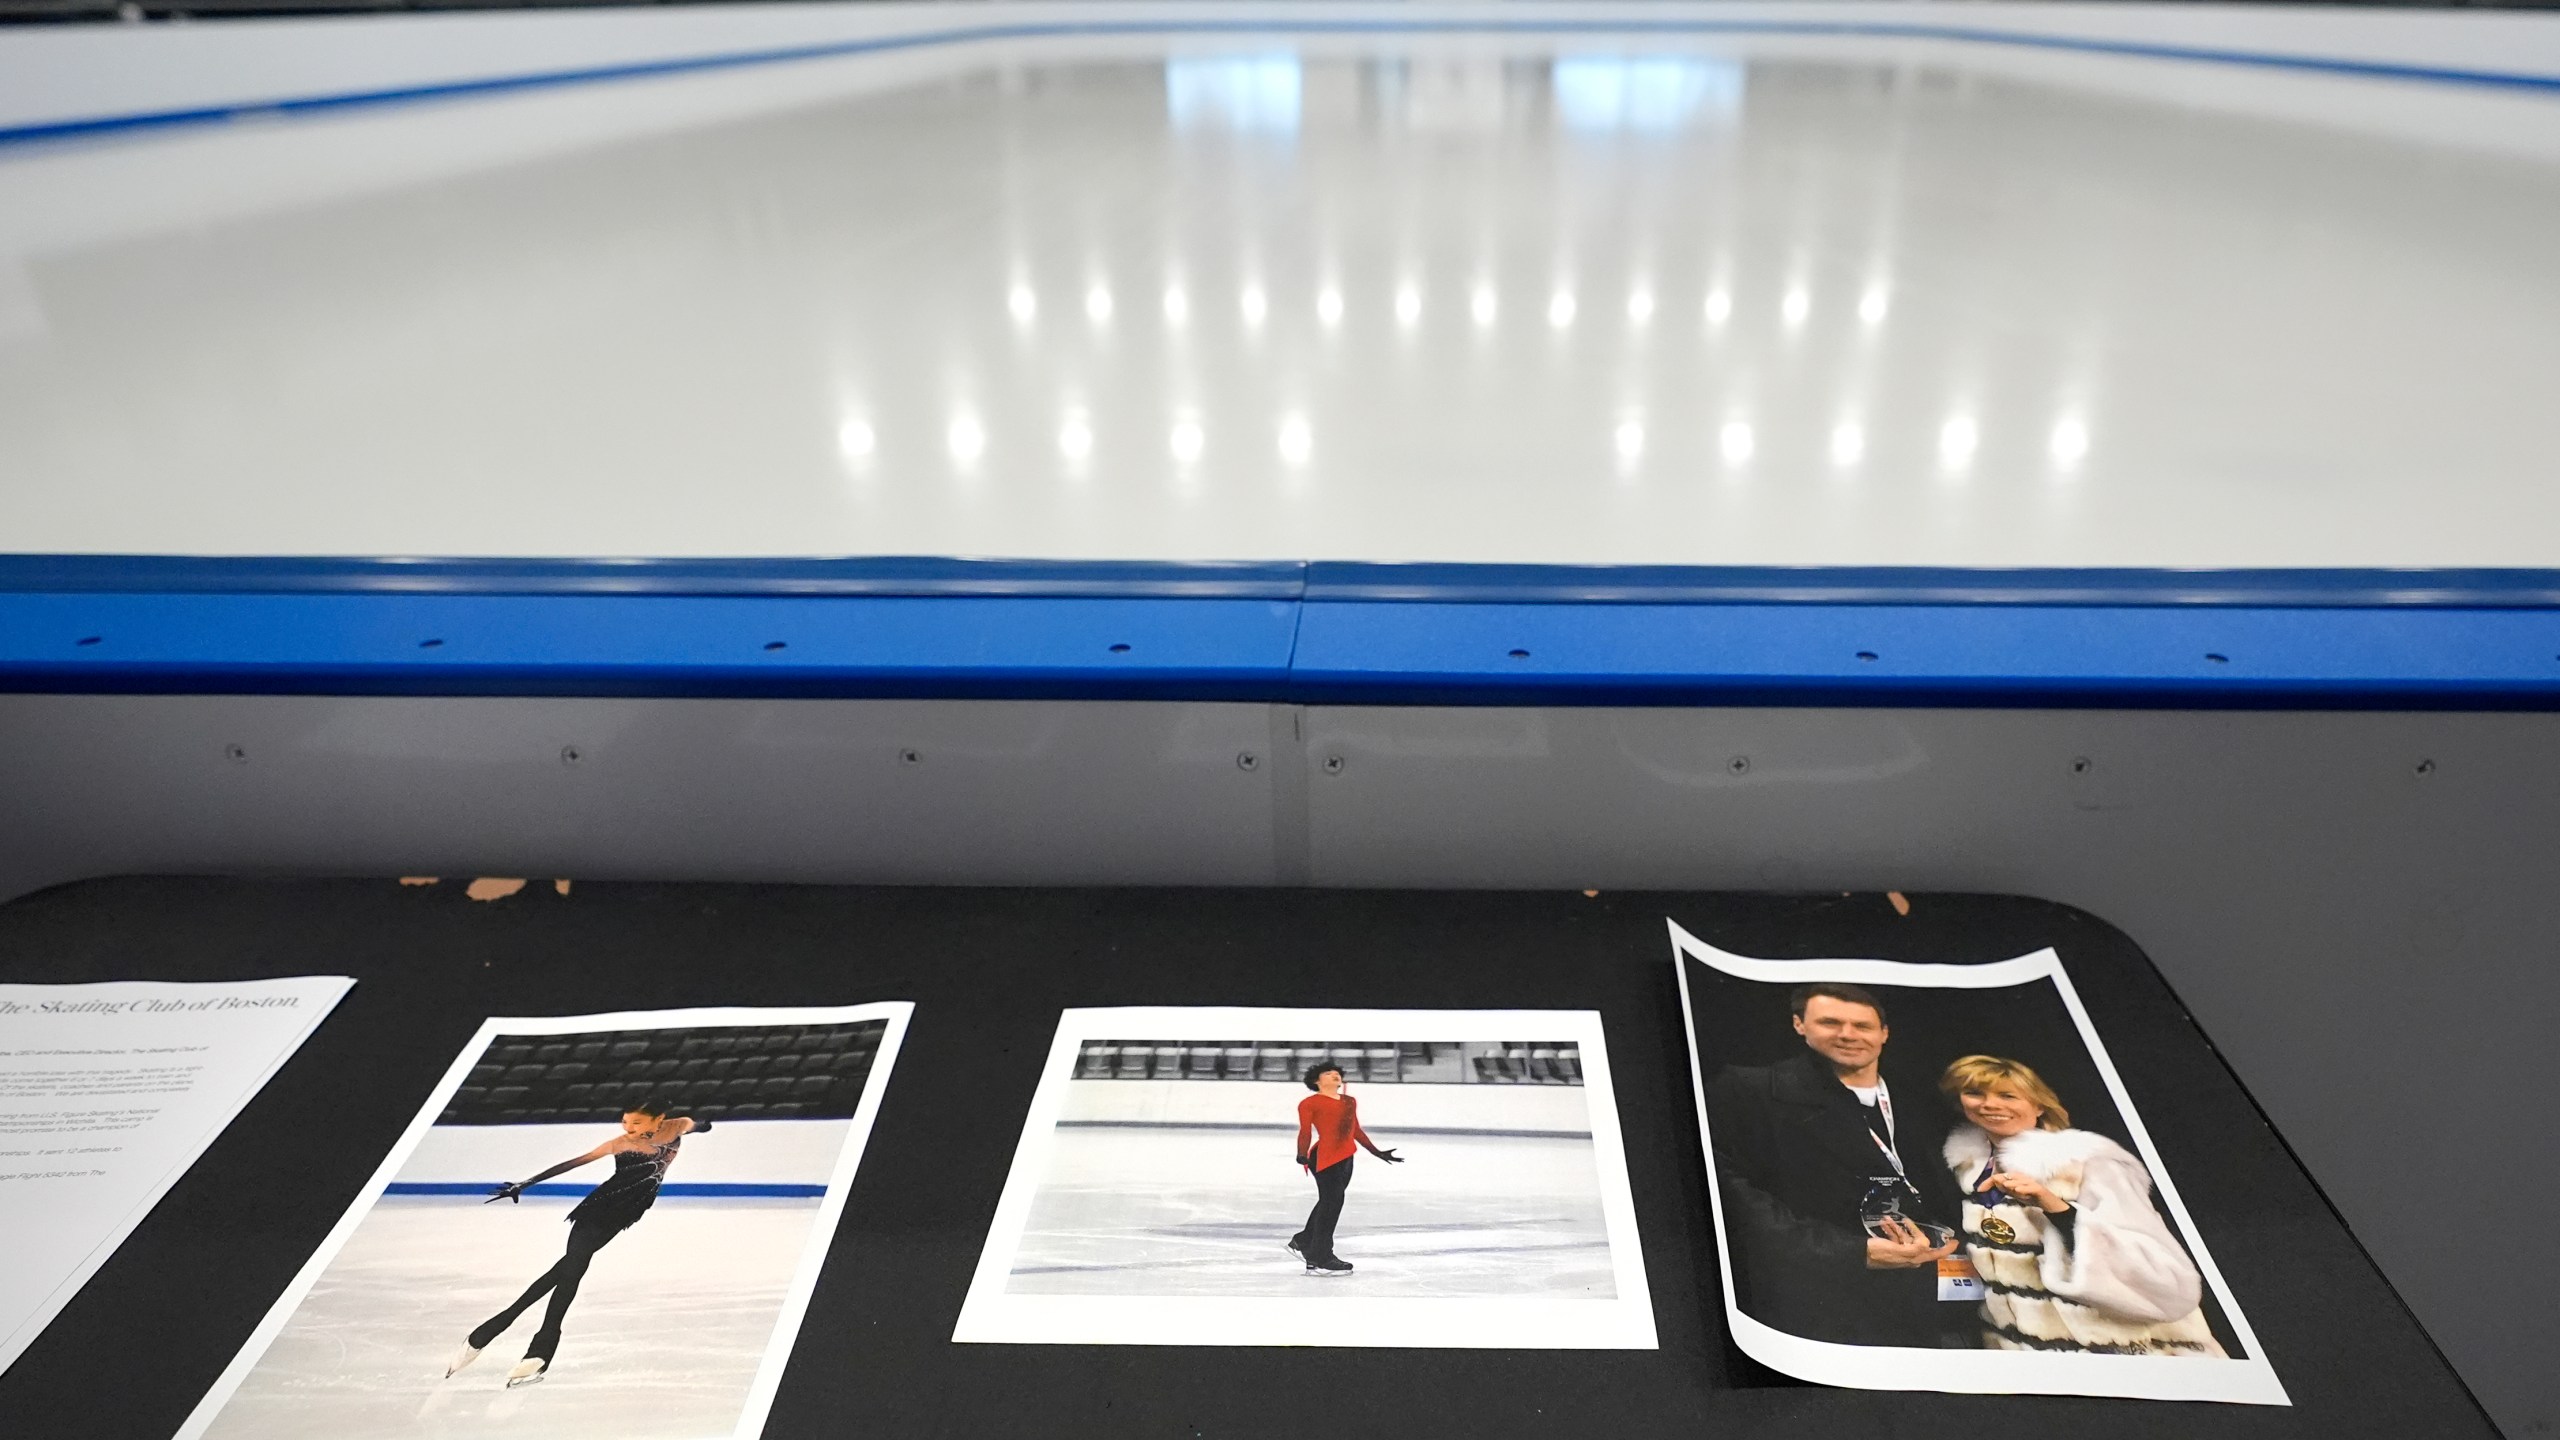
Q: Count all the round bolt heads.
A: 8